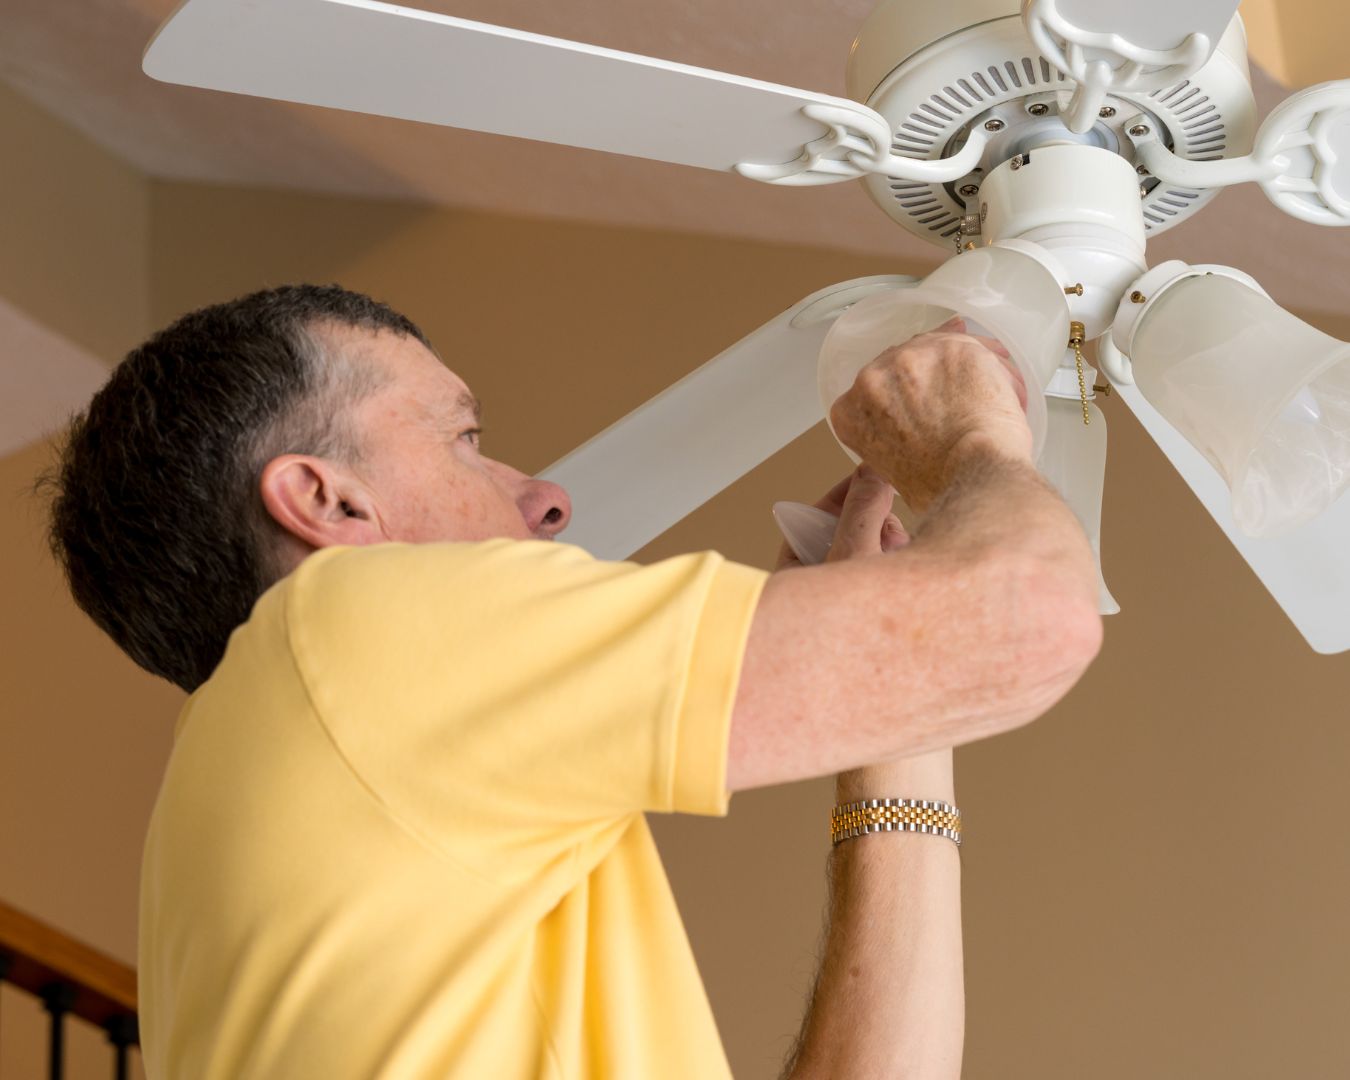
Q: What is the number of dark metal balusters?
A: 2